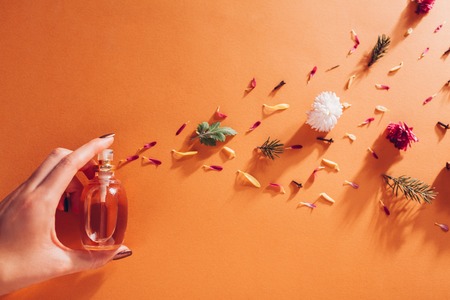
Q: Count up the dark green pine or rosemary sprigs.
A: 3